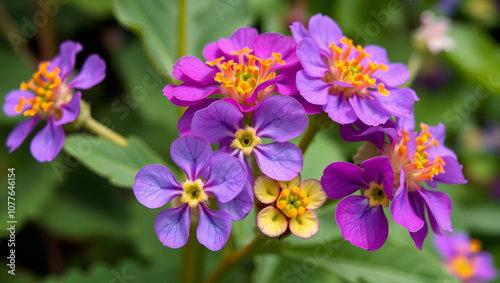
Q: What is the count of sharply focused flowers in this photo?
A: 8